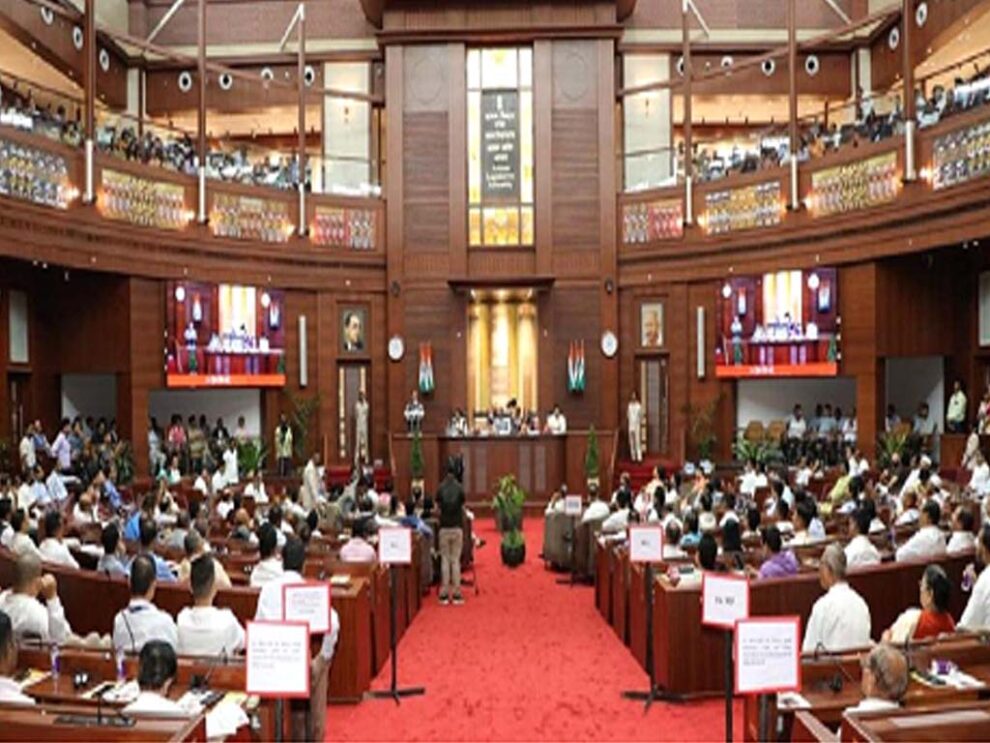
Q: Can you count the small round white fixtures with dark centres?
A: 13